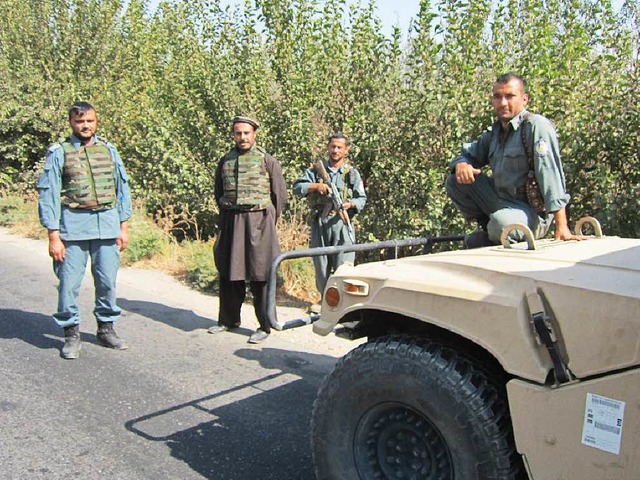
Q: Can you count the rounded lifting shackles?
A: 2